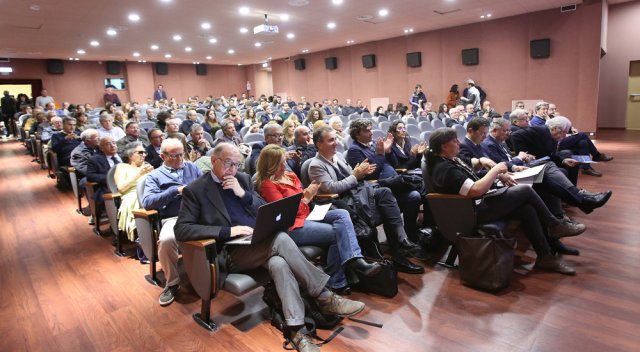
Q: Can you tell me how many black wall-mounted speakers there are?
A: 10